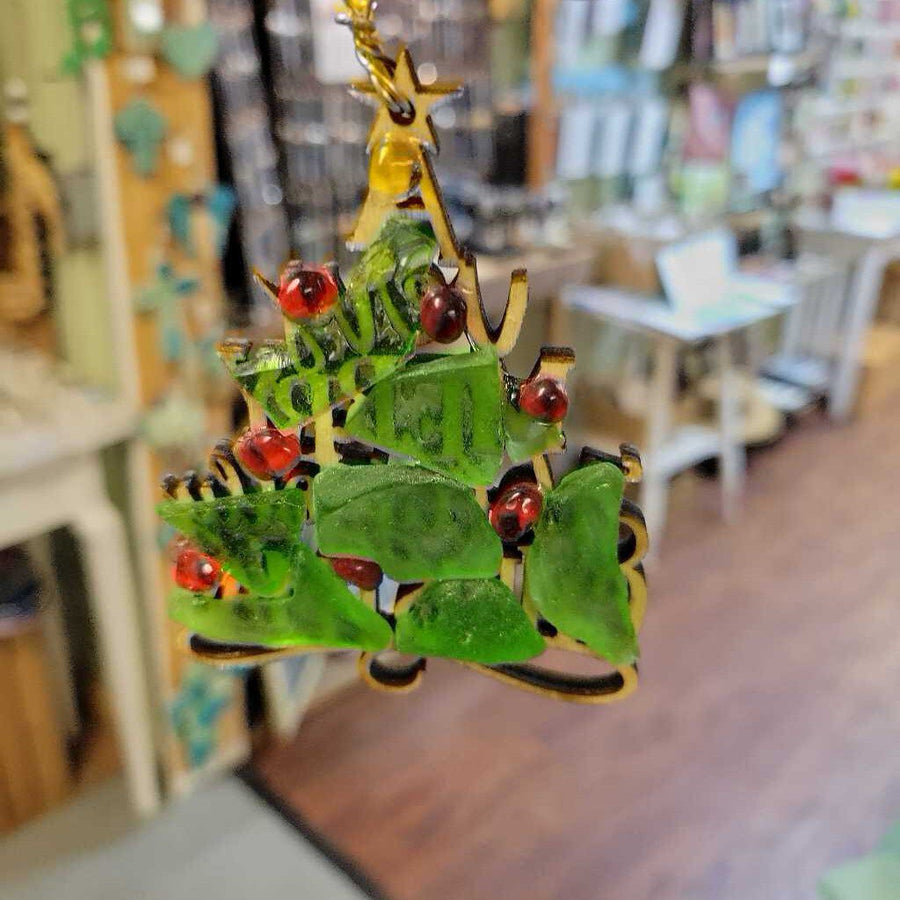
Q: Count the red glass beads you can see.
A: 7